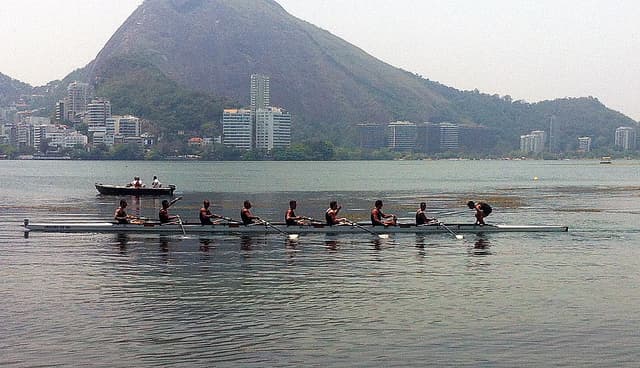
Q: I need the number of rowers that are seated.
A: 8